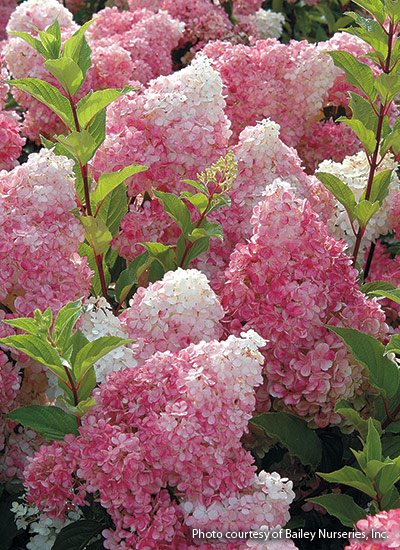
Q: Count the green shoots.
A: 5